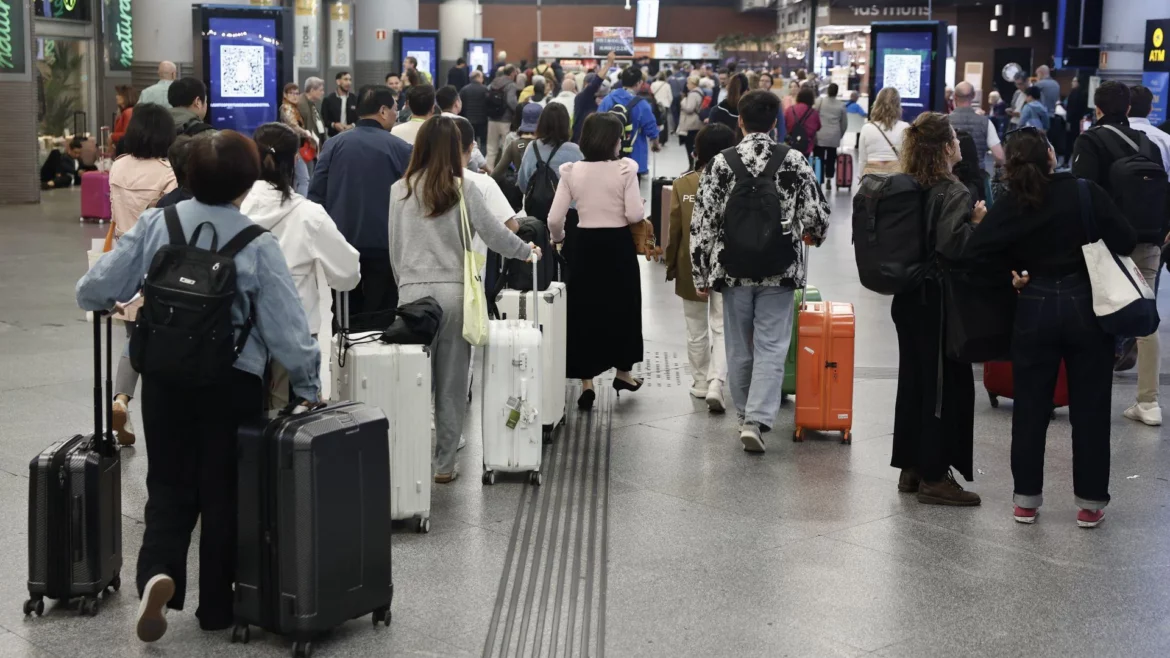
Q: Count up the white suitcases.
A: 3